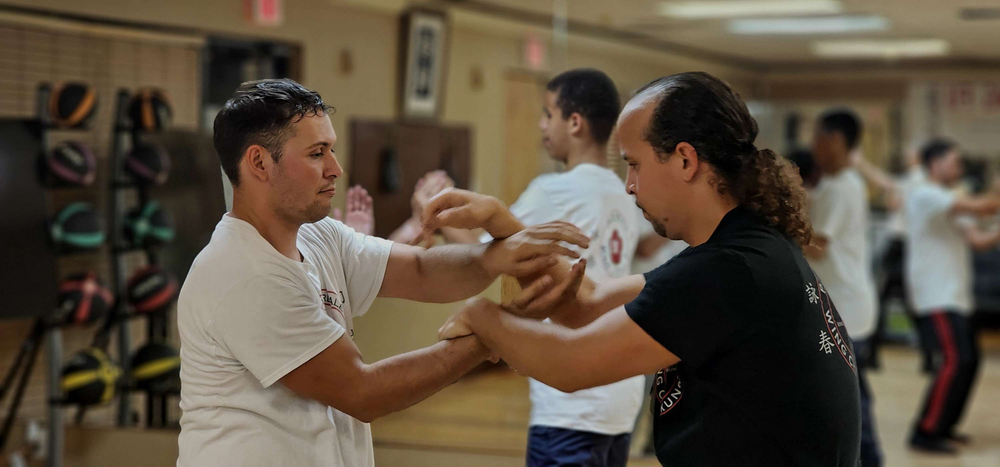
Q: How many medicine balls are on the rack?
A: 10